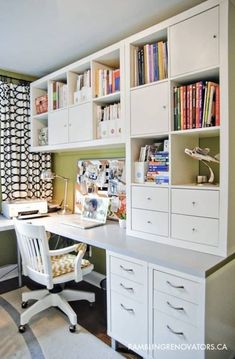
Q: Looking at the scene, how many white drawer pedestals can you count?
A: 2